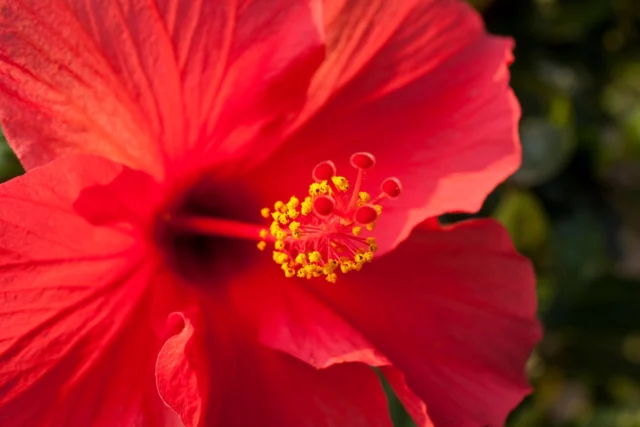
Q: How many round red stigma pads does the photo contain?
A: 5